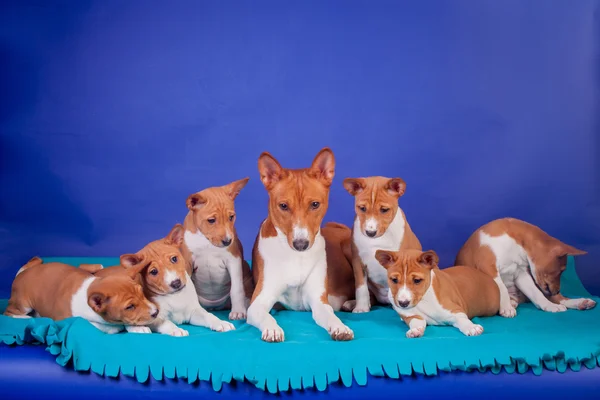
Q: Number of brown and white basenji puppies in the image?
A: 6